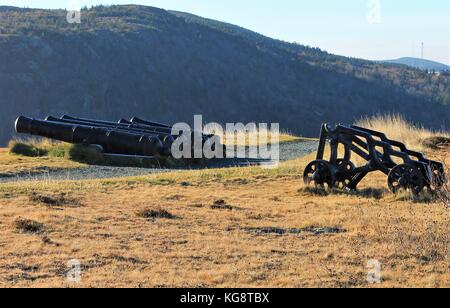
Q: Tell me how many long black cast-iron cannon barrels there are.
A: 5